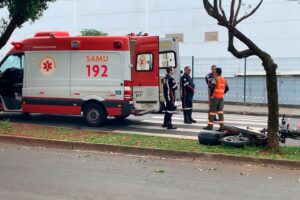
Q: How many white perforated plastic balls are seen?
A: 0